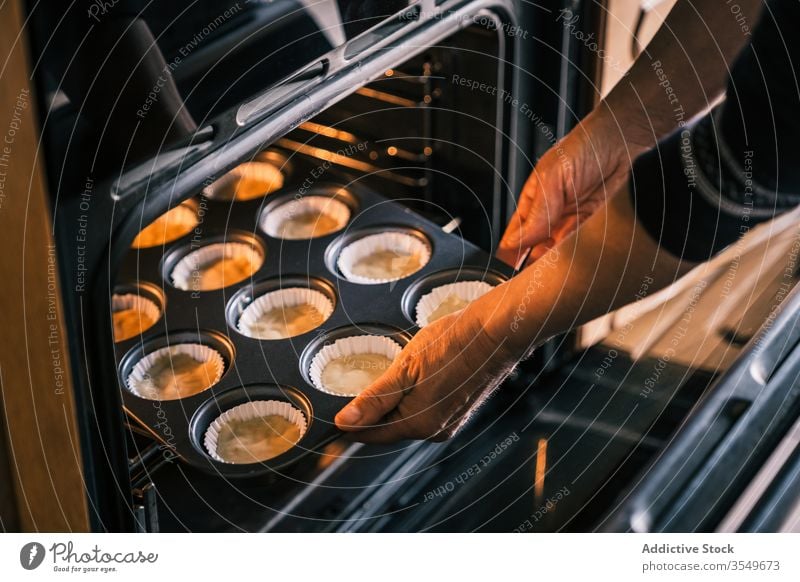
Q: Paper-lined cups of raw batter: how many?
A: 11